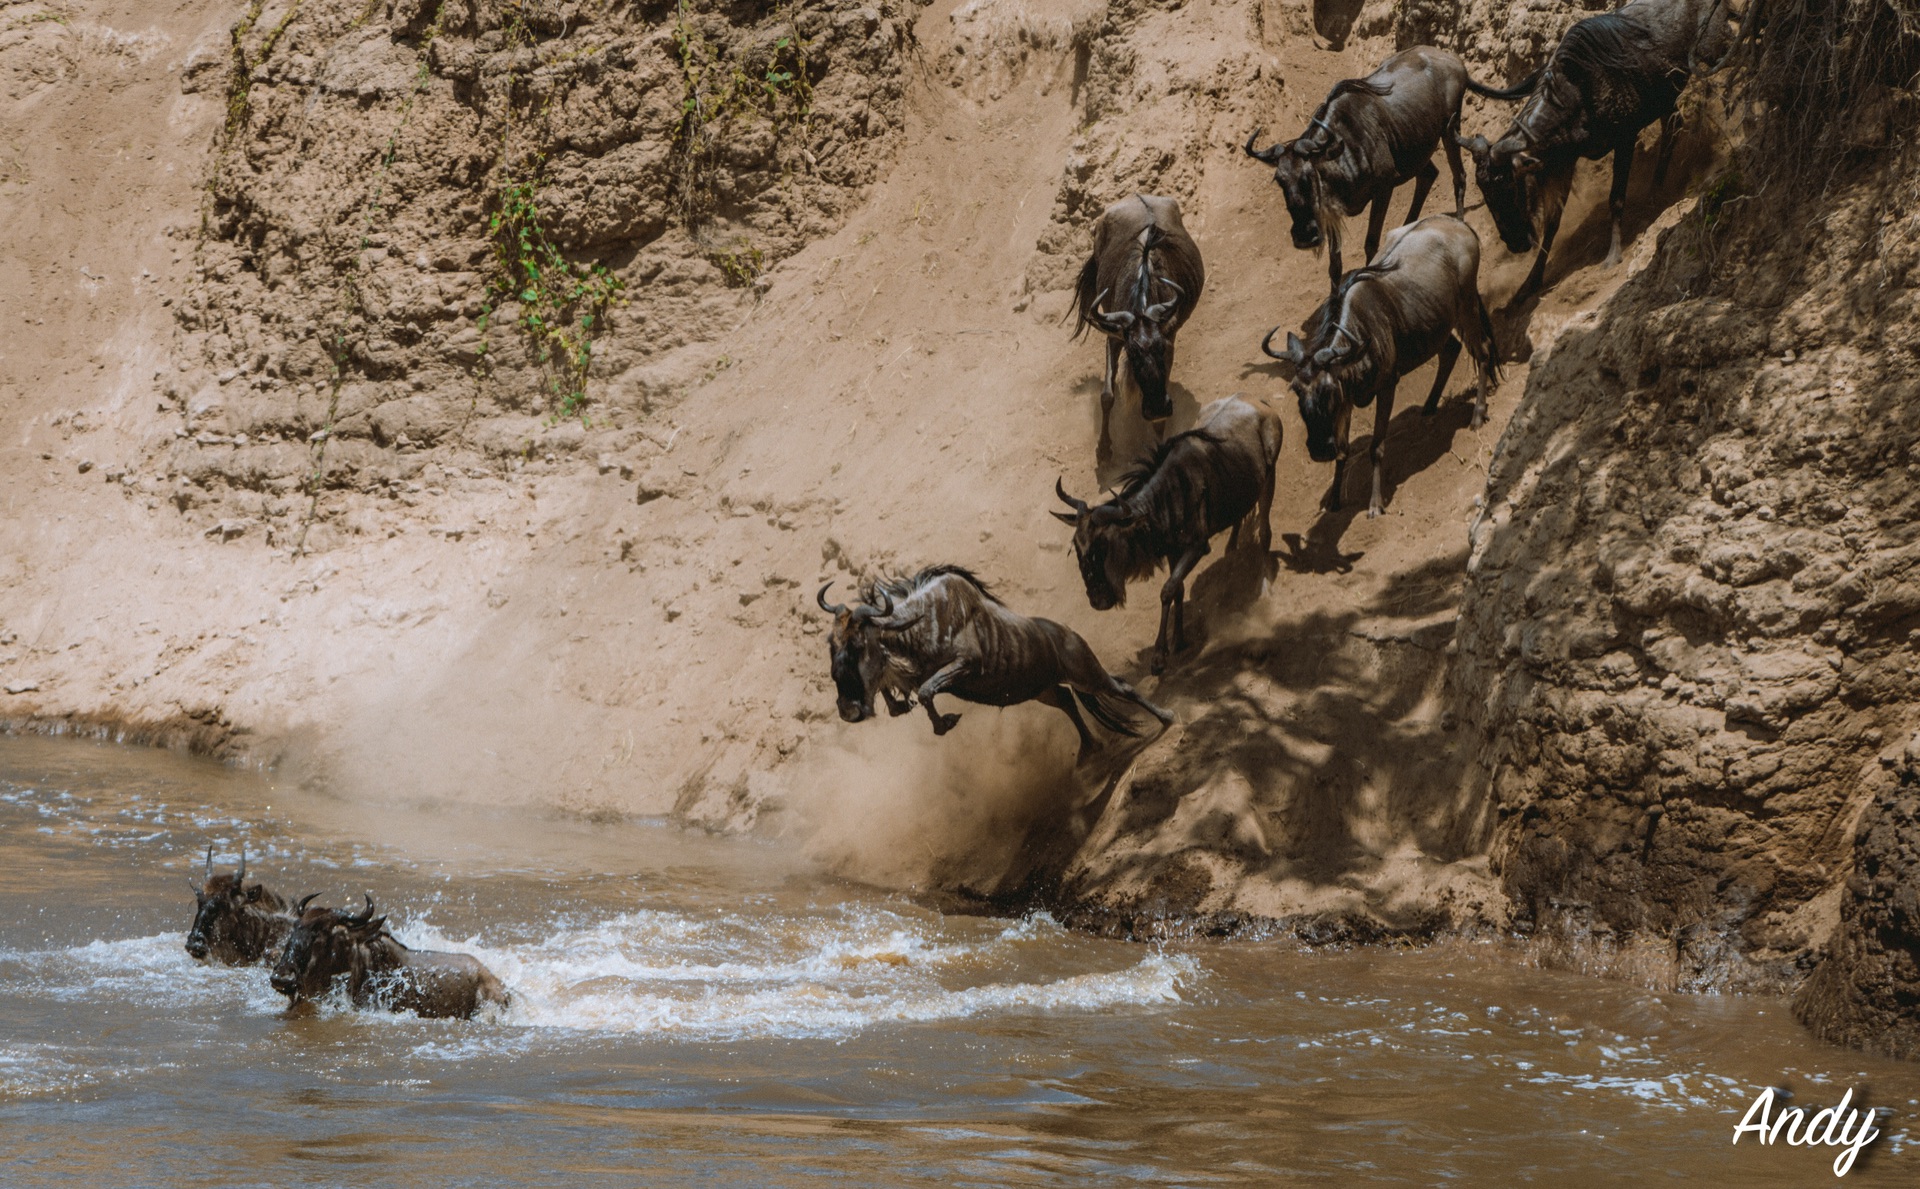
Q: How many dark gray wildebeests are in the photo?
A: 8